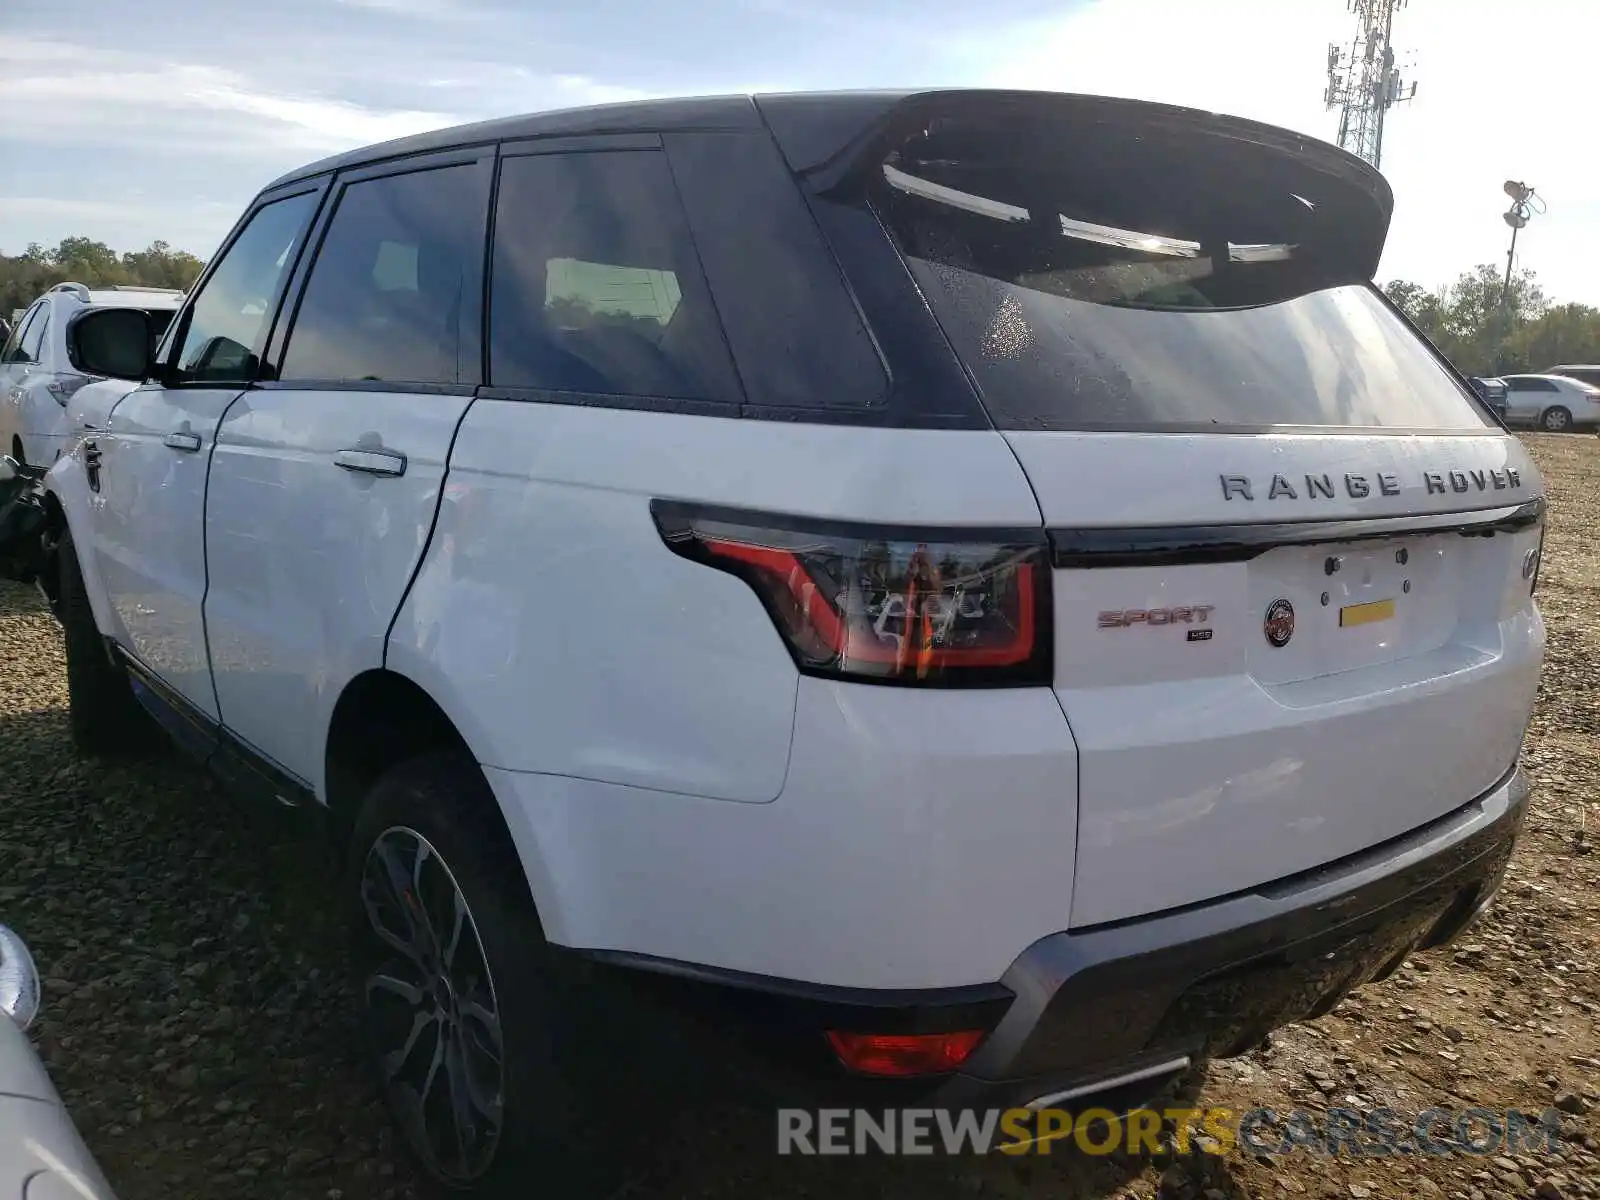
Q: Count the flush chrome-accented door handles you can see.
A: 2